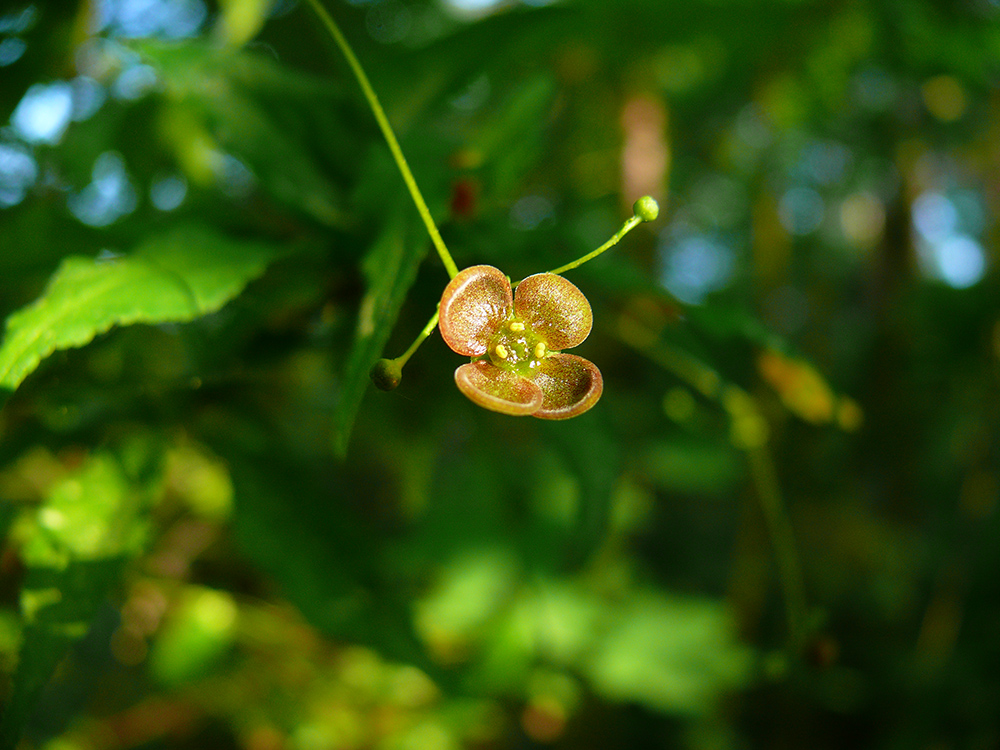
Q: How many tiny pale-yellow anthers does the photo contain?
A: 3